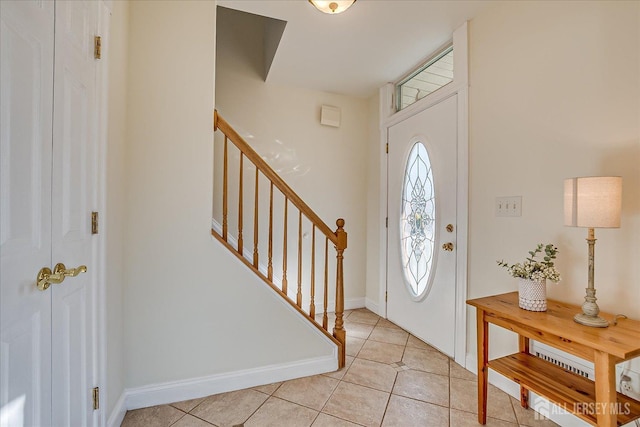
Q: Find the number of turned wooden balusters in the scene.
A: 8